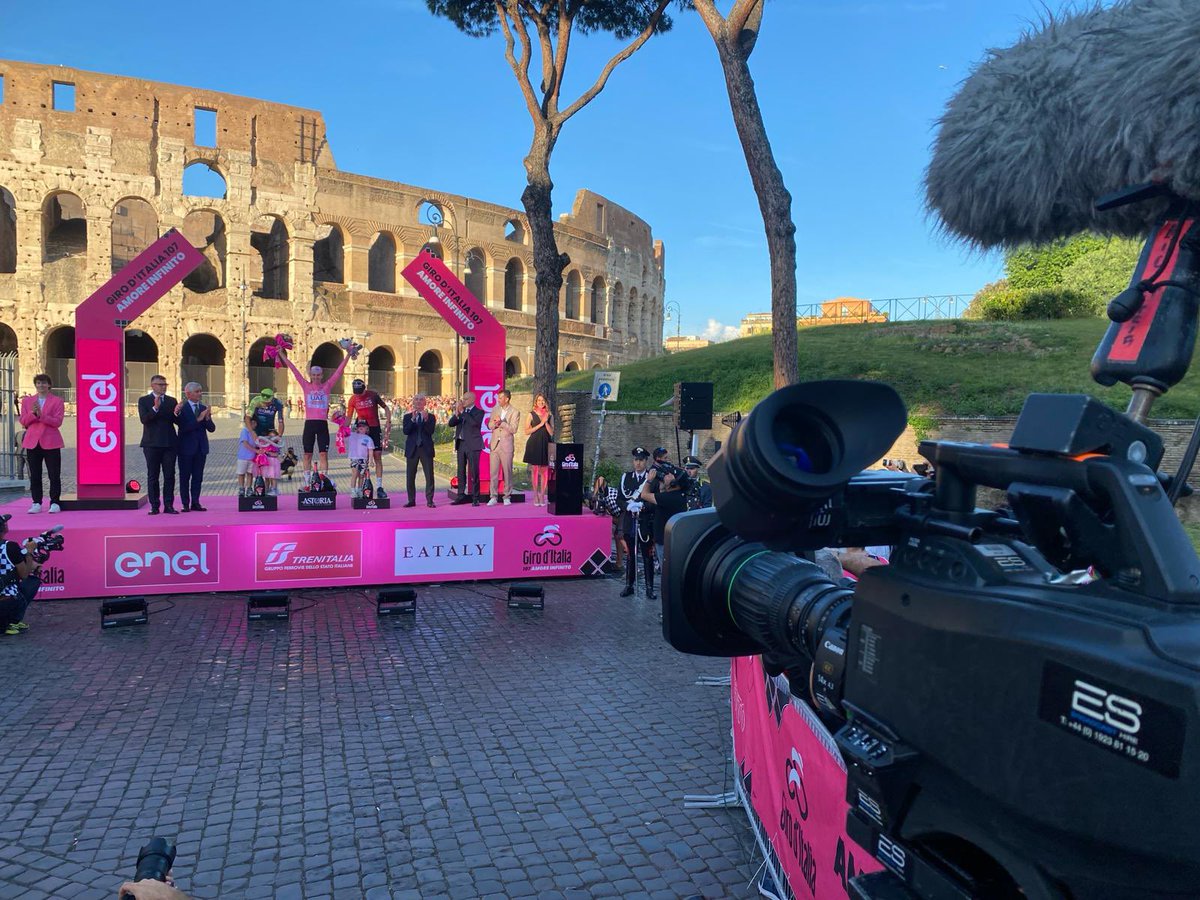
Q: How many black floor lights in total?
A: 4